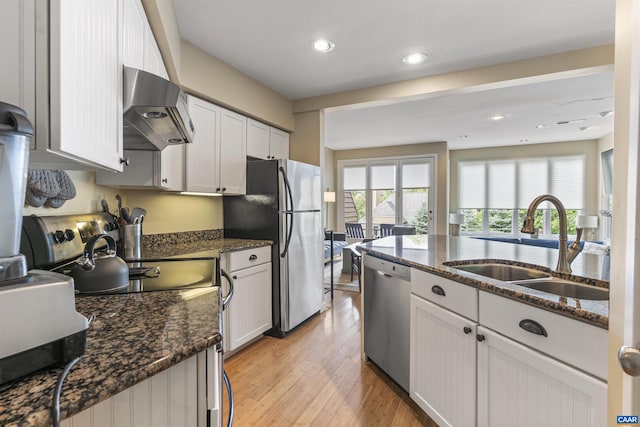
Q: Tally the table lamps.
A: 2